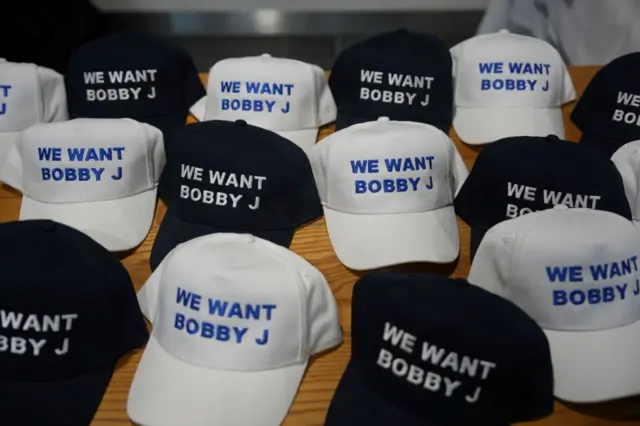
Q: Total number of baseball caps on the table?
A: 15